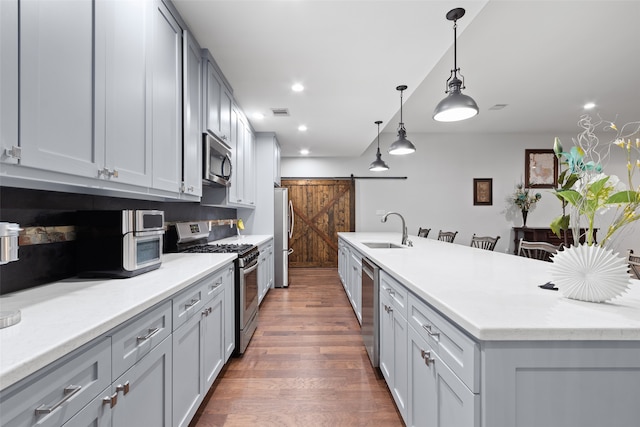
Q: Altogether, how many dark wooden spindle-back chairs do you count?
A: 5